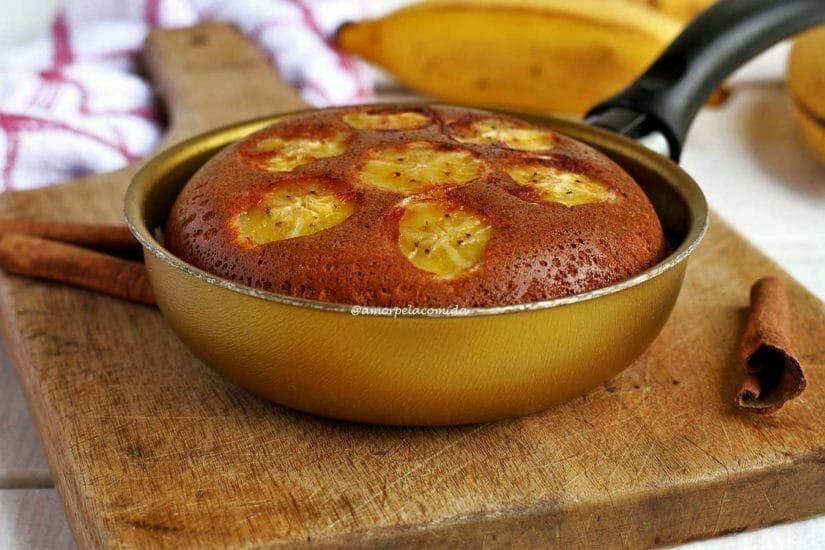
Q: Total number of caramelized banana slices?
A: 7